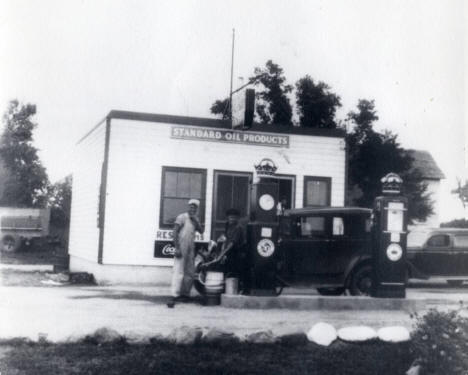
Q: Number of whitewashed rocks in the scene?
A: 3